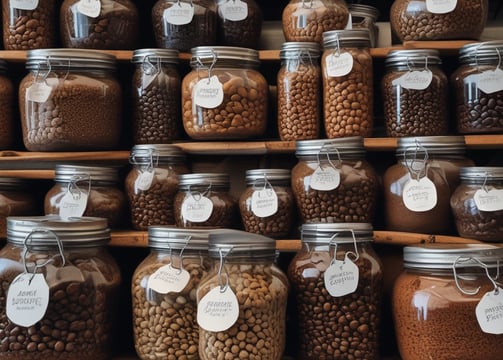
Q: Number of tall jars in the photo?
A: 3